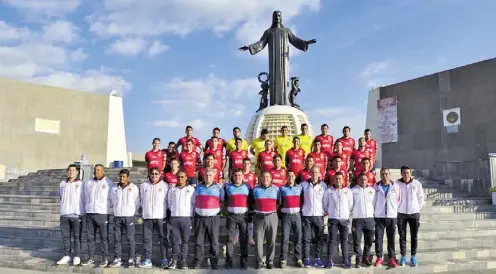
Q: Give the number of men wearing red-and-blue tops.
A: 4